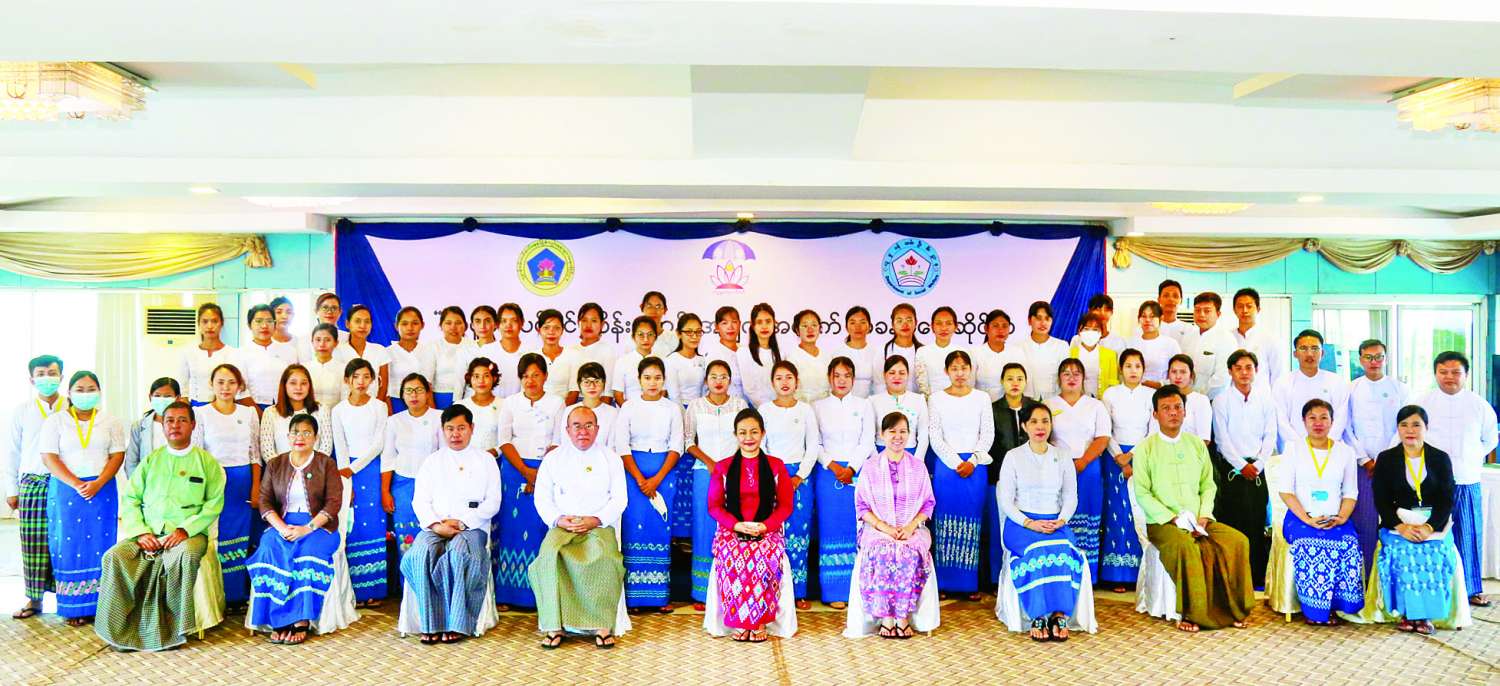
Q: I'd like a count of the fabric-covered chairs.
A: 10